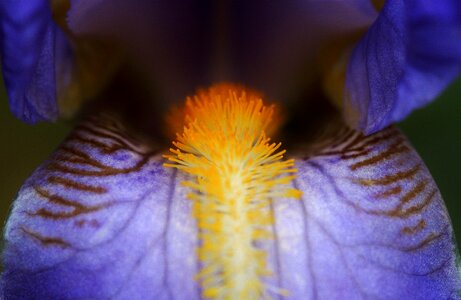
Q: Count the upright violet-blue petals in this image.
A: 2